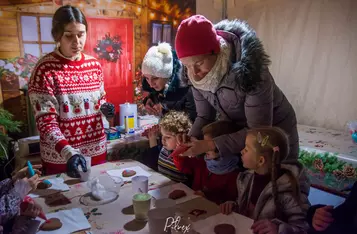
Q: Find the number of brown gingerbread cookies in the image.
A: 5